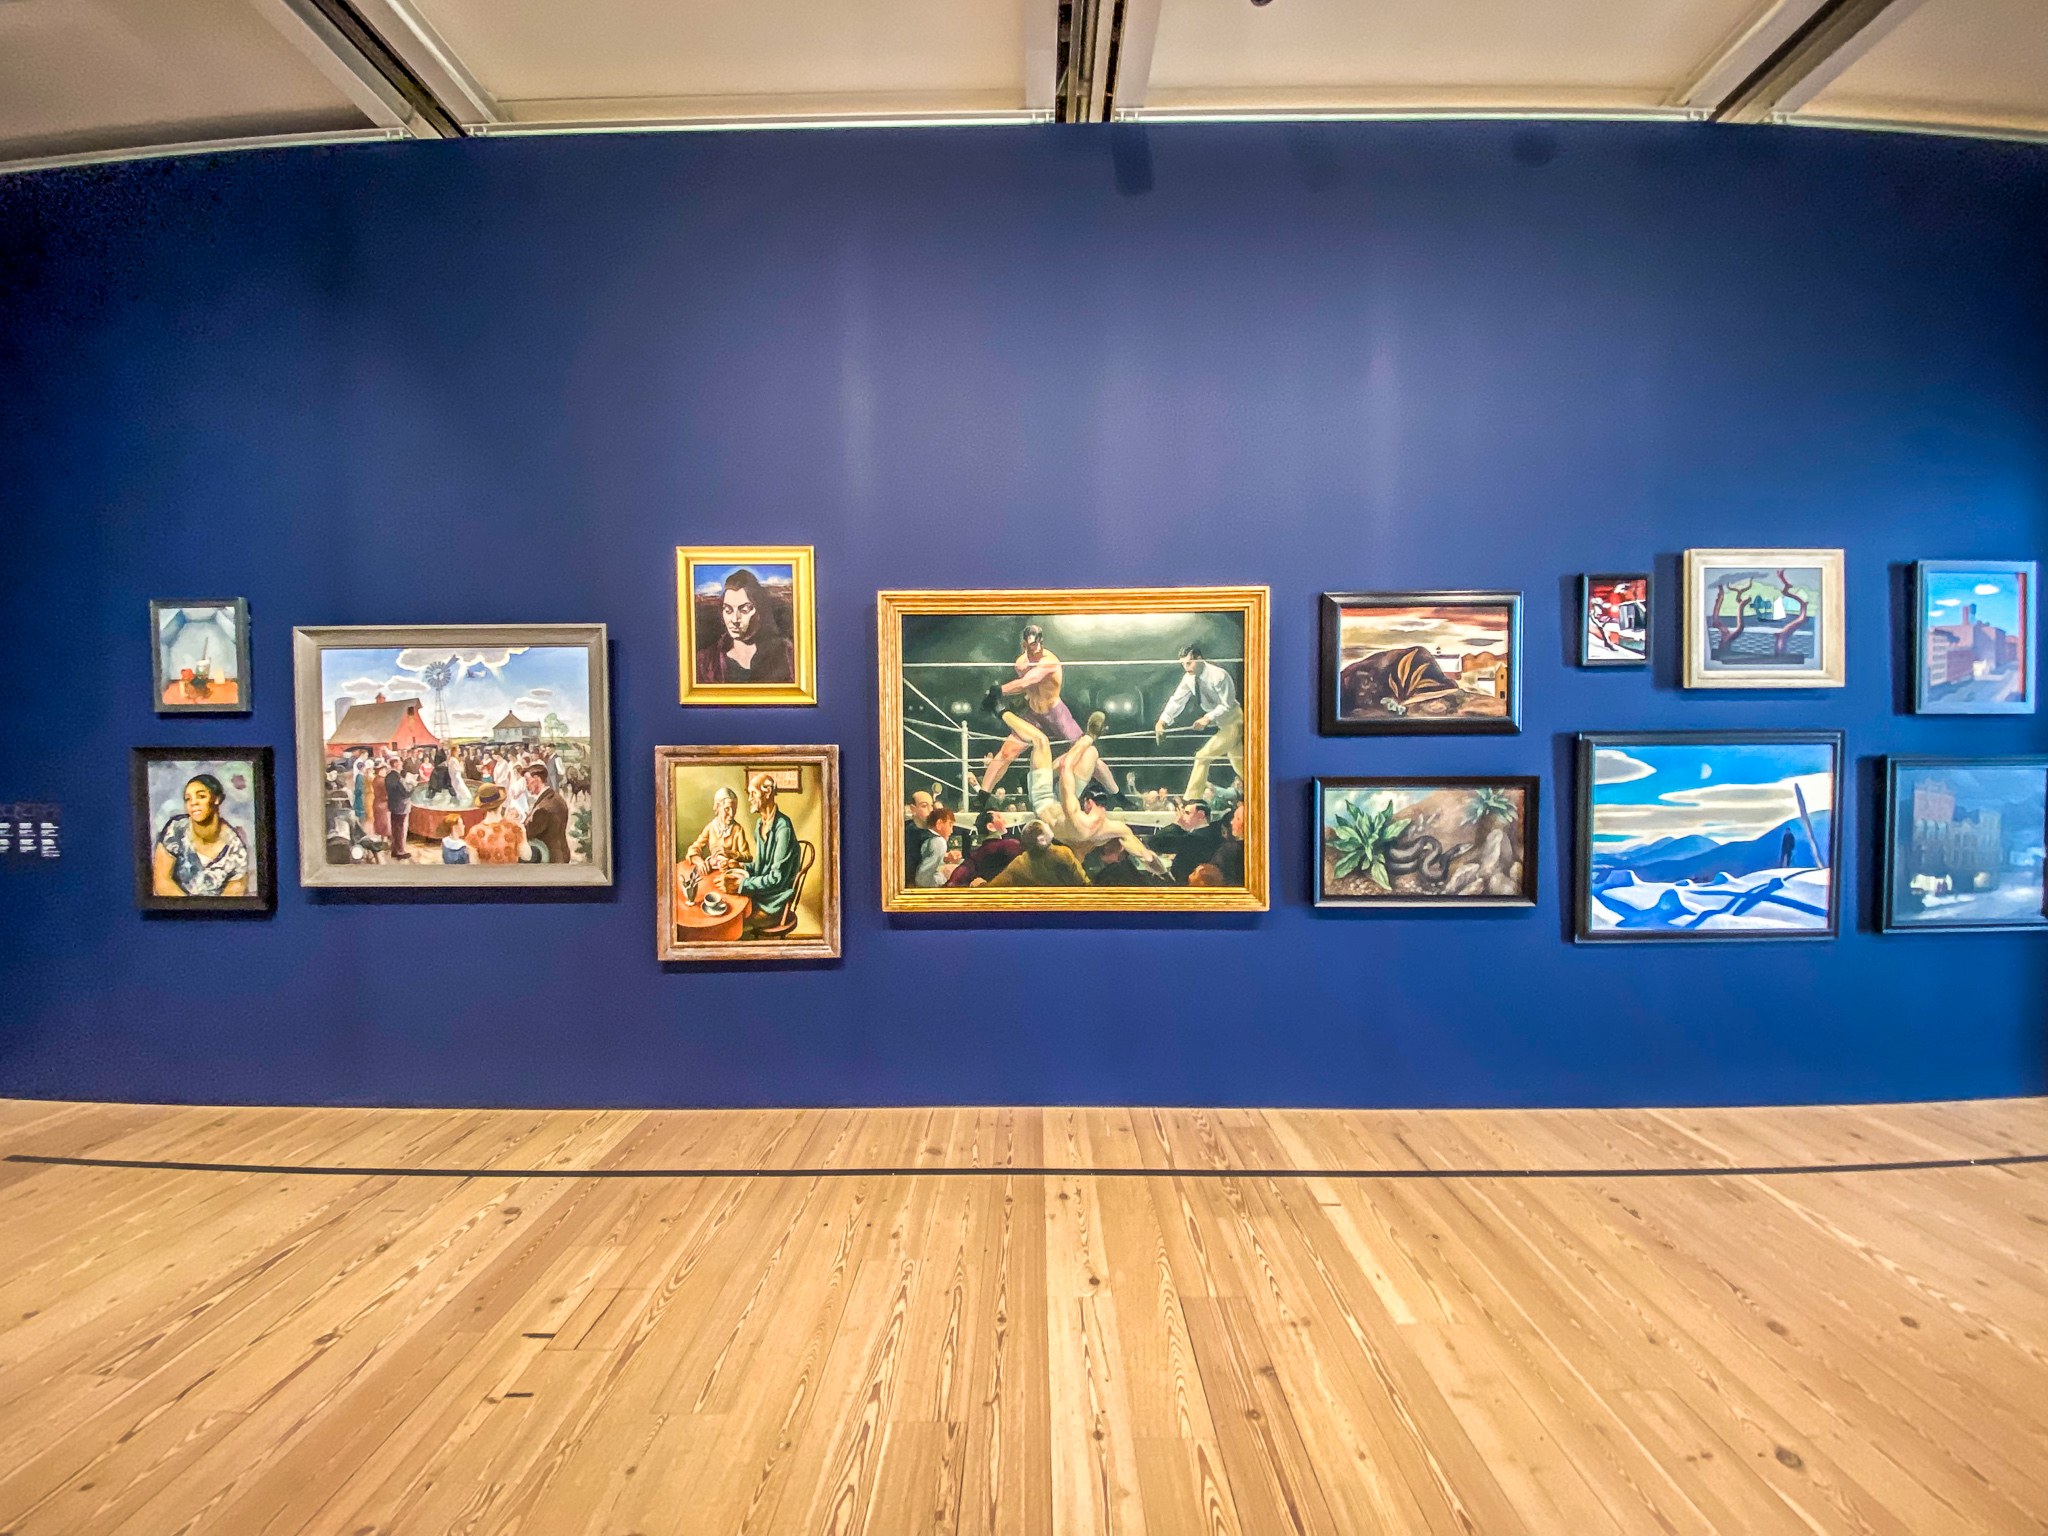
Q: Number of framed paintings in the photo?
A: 13